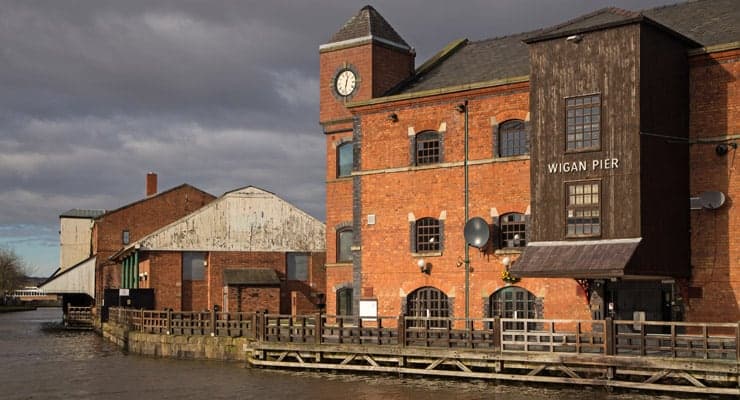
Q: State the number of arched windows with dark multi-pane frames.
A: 6